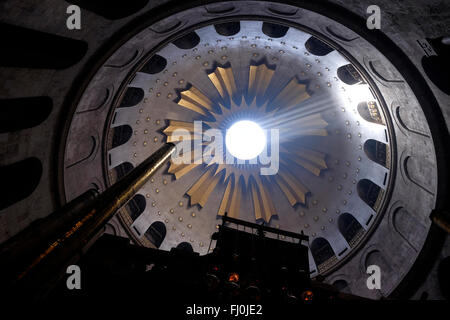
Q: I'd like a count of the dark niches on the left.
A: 4